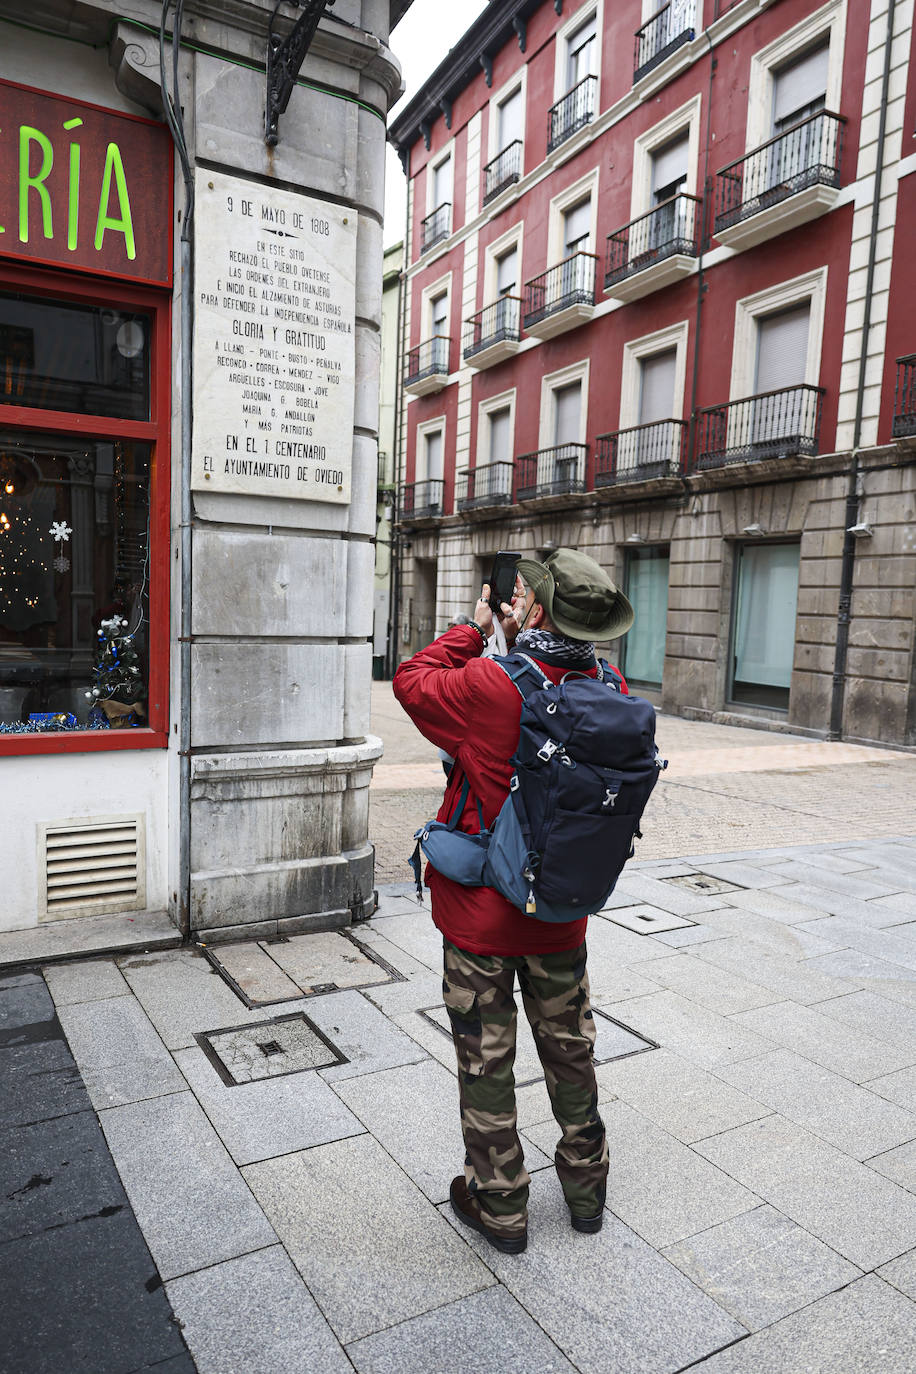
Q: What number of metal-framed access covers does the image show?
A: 5